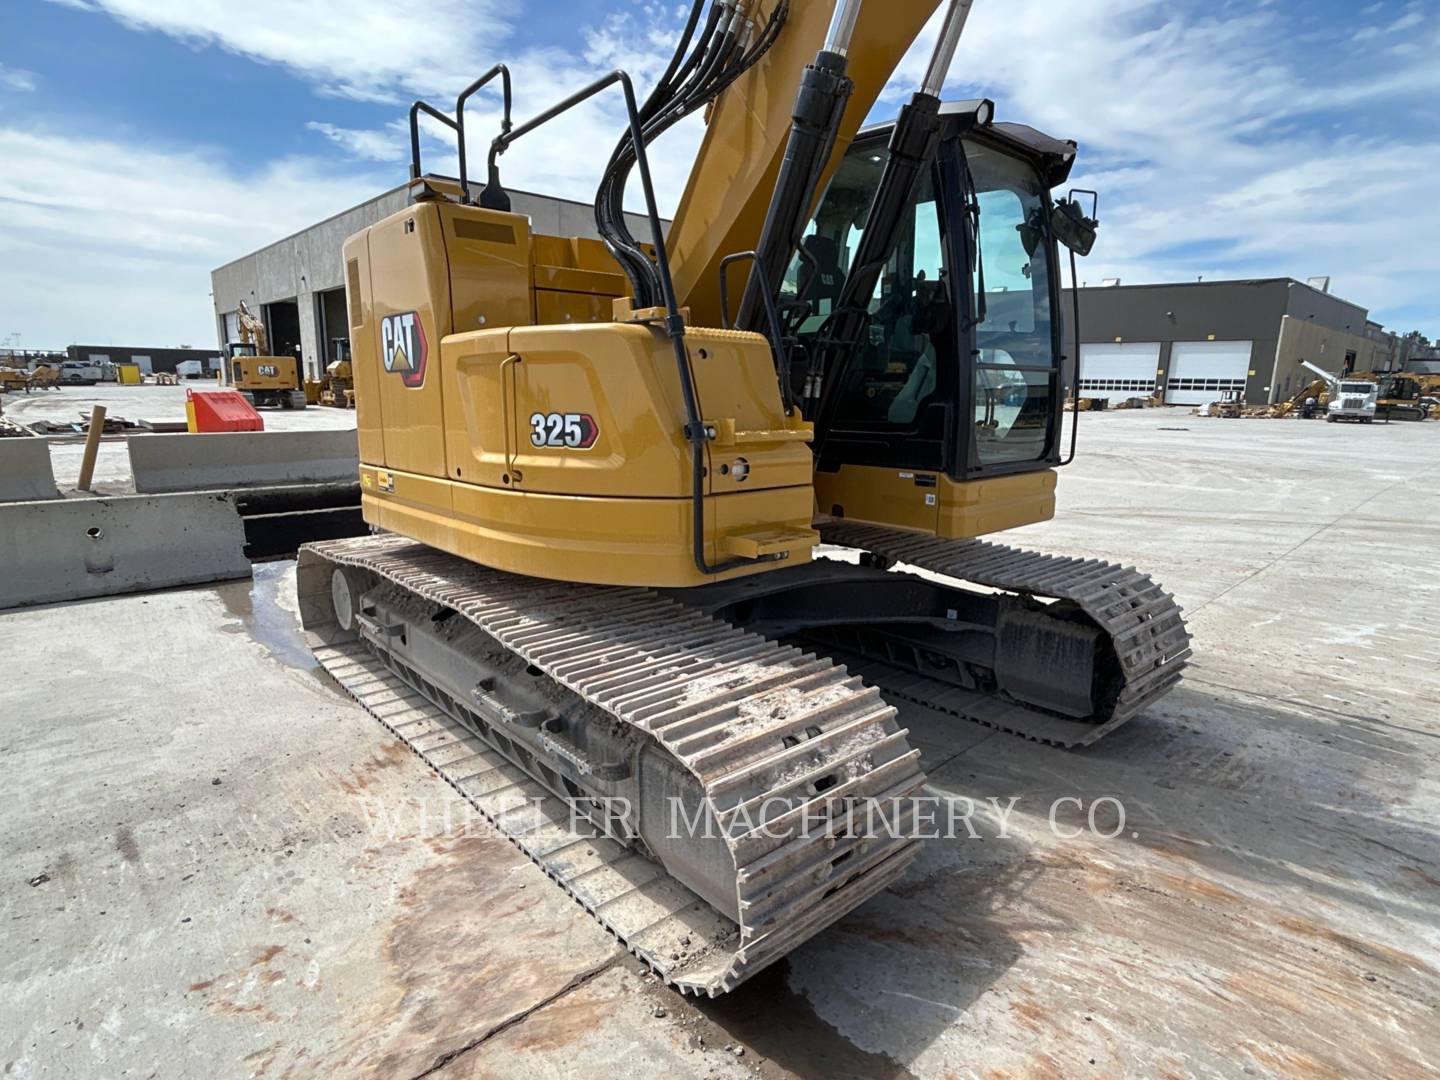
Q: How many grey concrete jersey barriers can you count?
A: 3